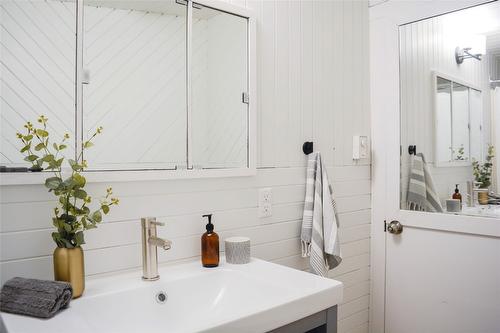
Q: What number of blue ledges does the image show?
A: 0